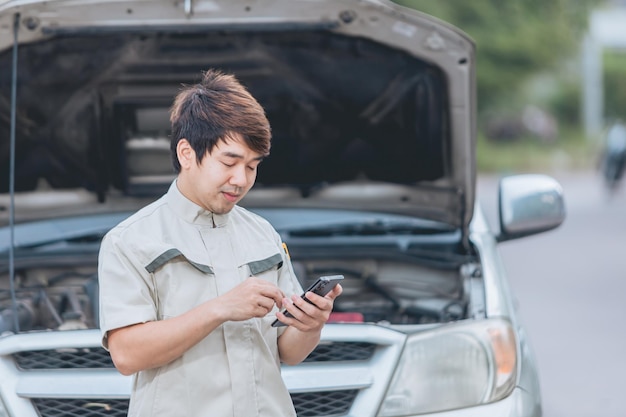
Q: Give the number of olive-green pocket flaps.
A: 2